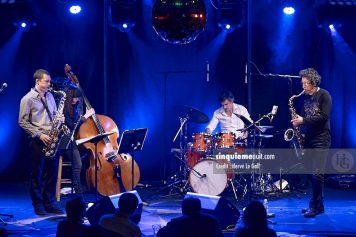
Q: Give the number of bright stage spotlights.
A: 6